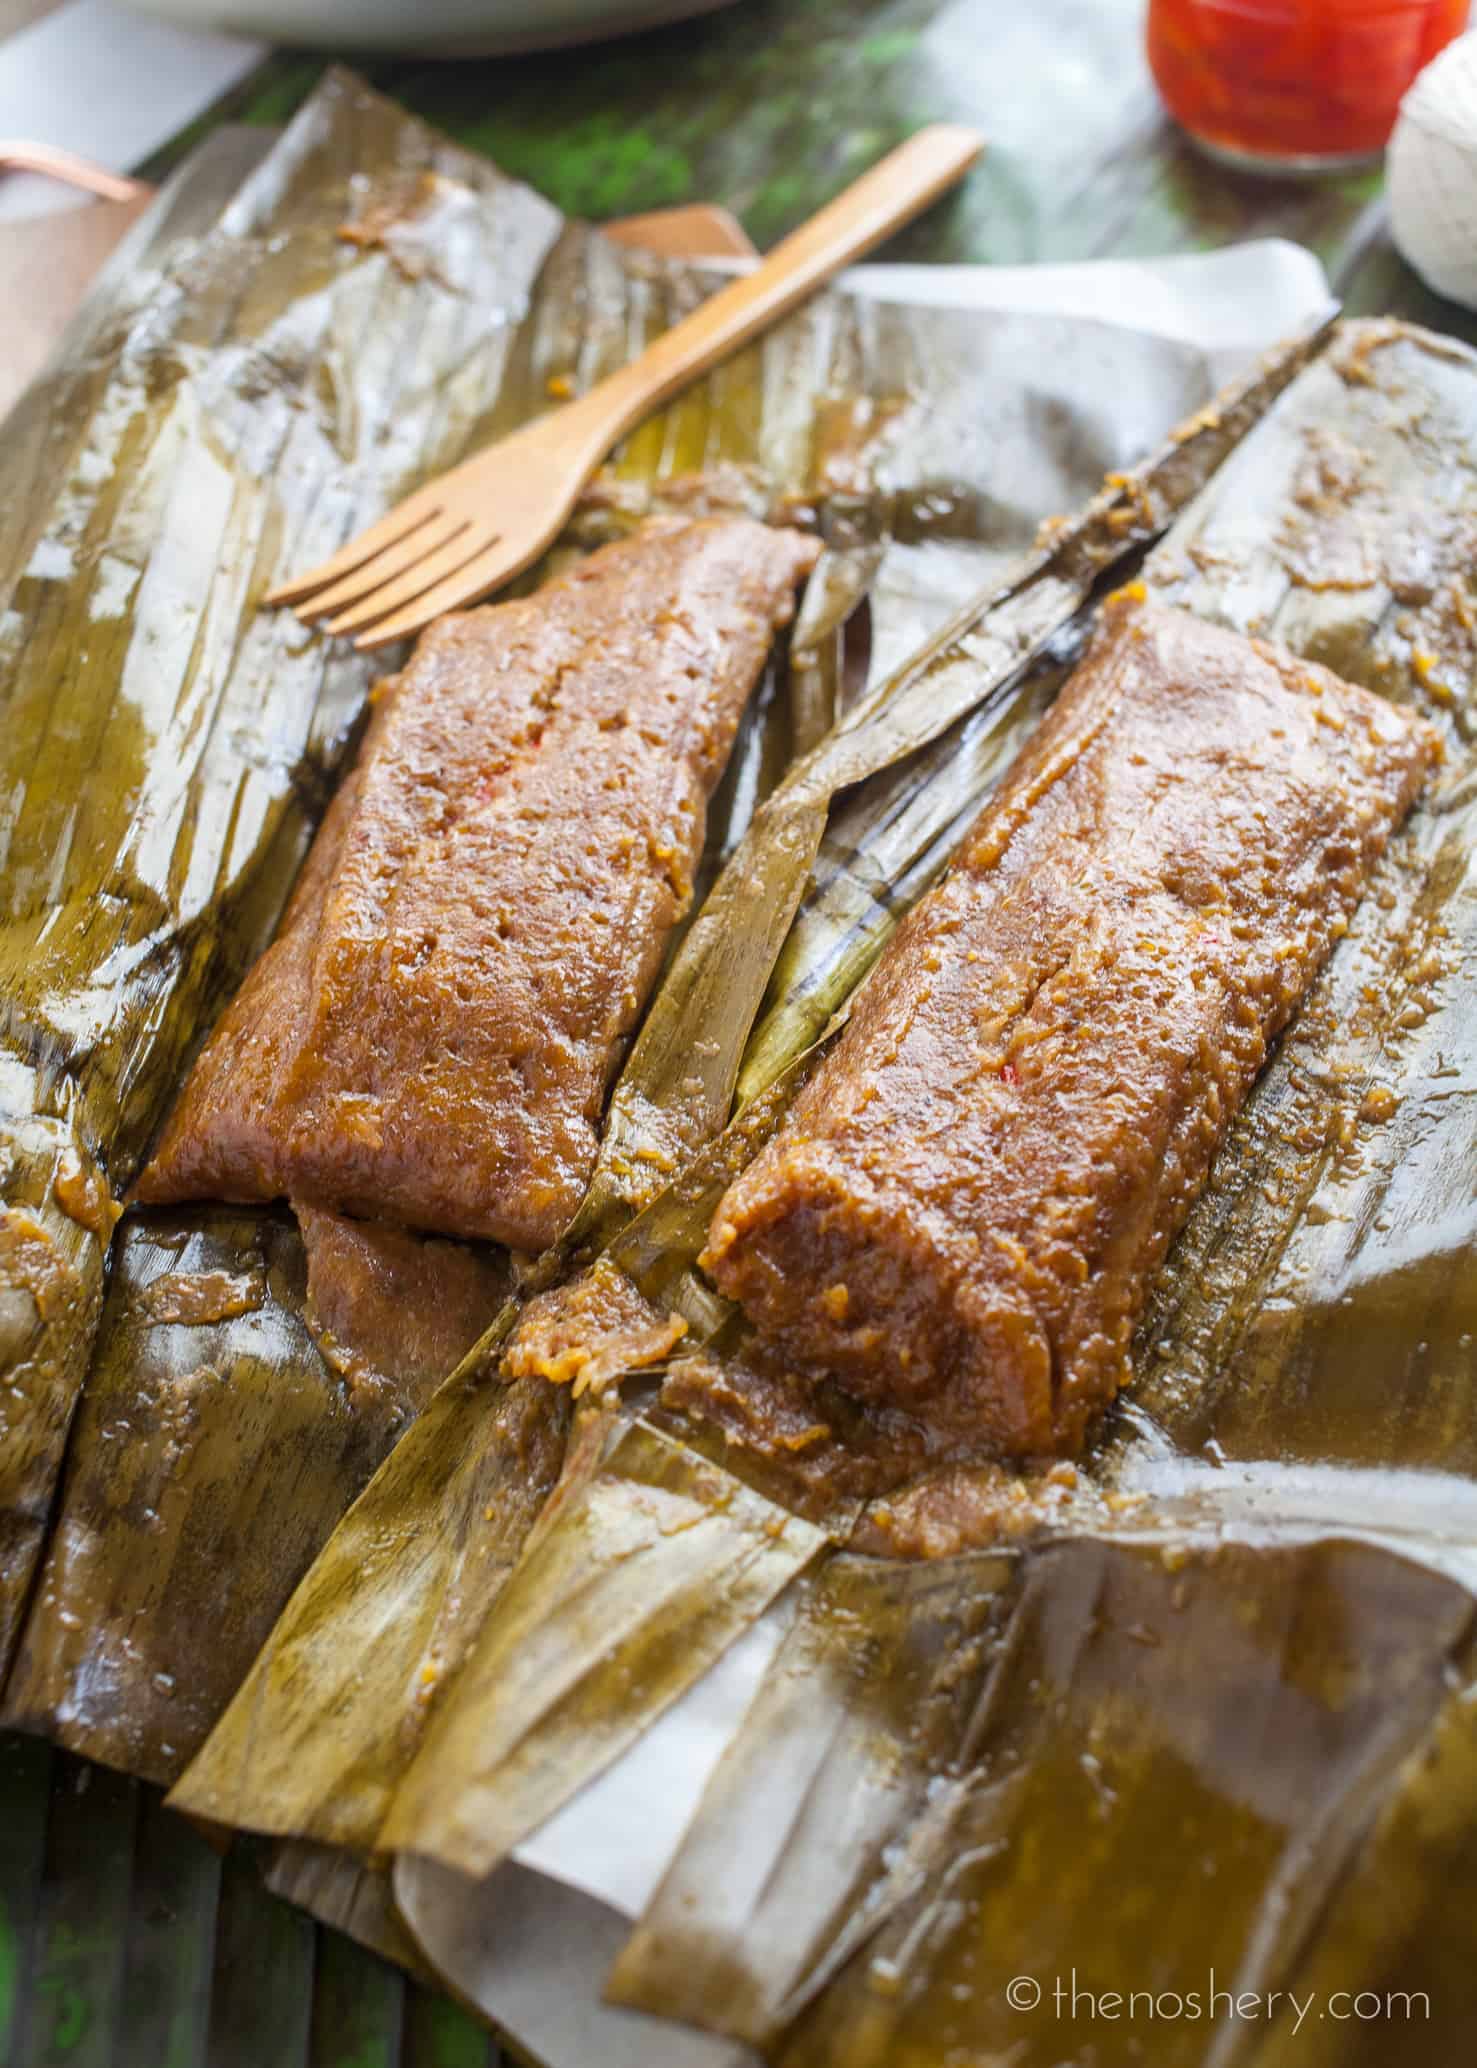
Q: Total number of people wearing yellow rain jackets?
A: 0